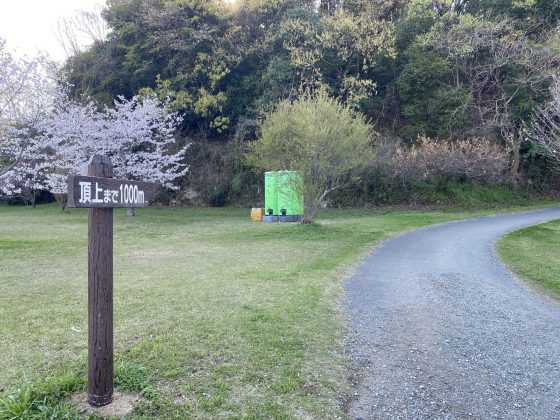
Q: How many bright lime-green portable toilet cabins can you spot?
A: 2